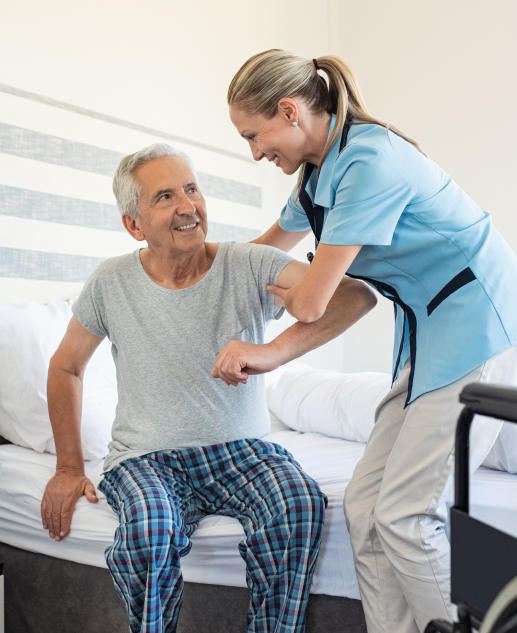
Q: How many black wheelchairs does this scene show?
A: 1